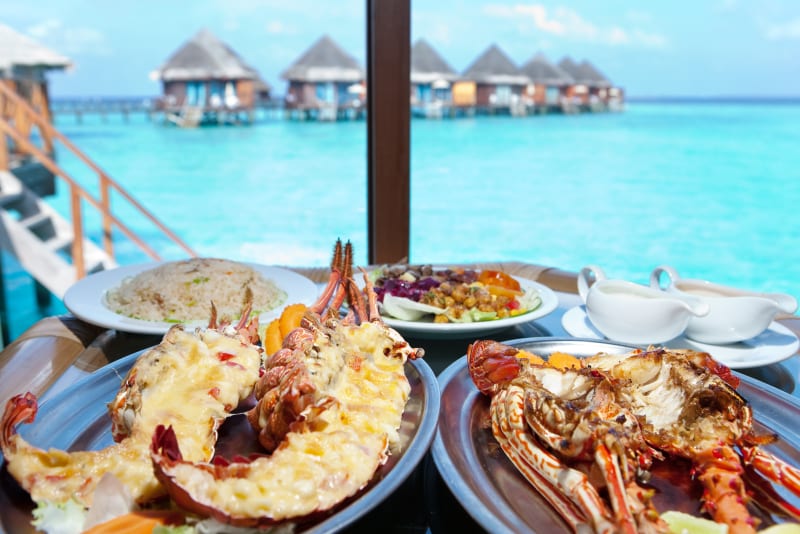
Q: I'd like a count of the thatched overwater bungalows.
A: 7